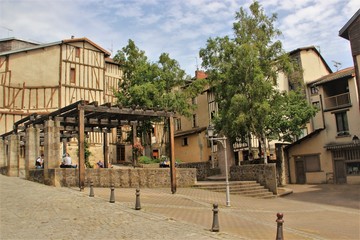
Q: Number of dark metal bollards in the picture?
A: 5